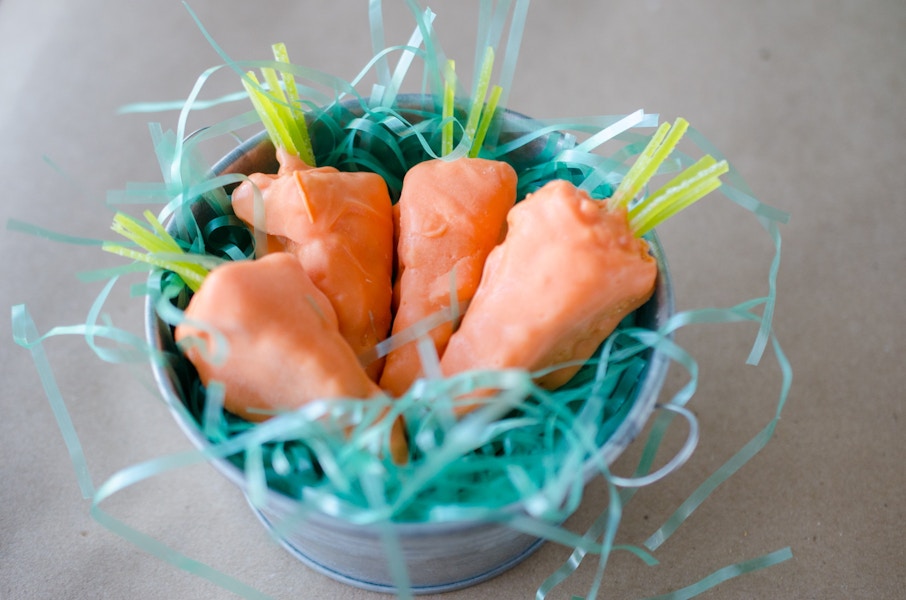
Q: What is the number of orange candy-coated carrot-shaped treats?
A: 4